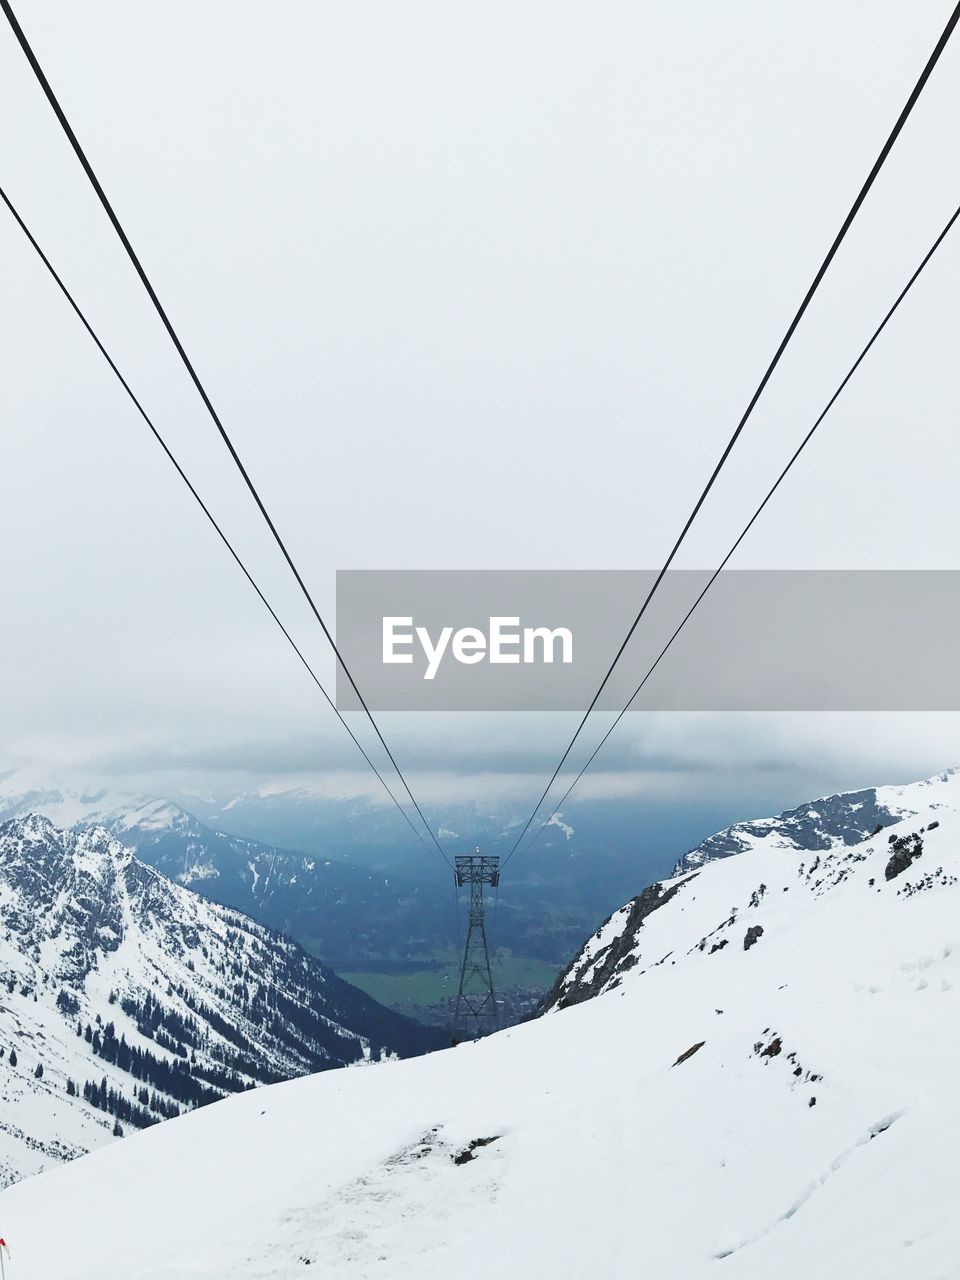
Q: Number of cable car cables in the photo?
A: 4